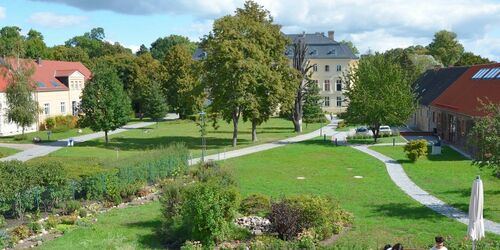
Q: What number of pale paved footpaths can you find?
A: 3